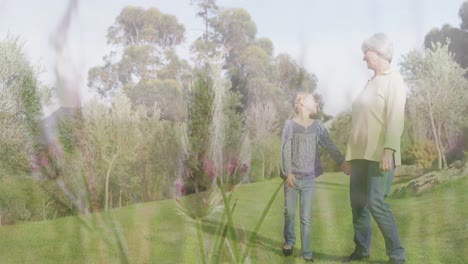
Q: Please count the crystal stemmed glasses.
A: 0